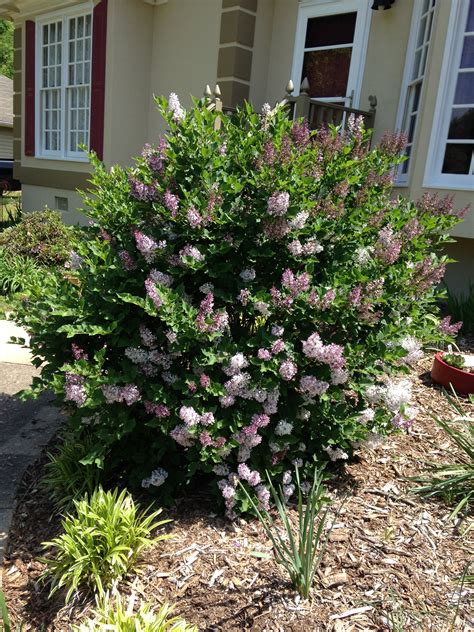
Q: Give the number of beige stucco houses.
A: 1